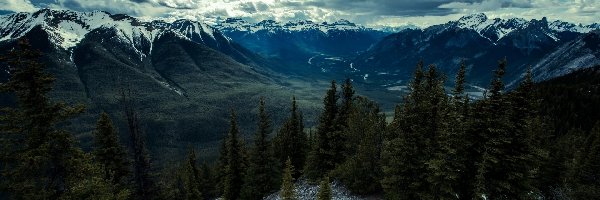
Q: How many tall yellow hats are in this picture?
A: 0